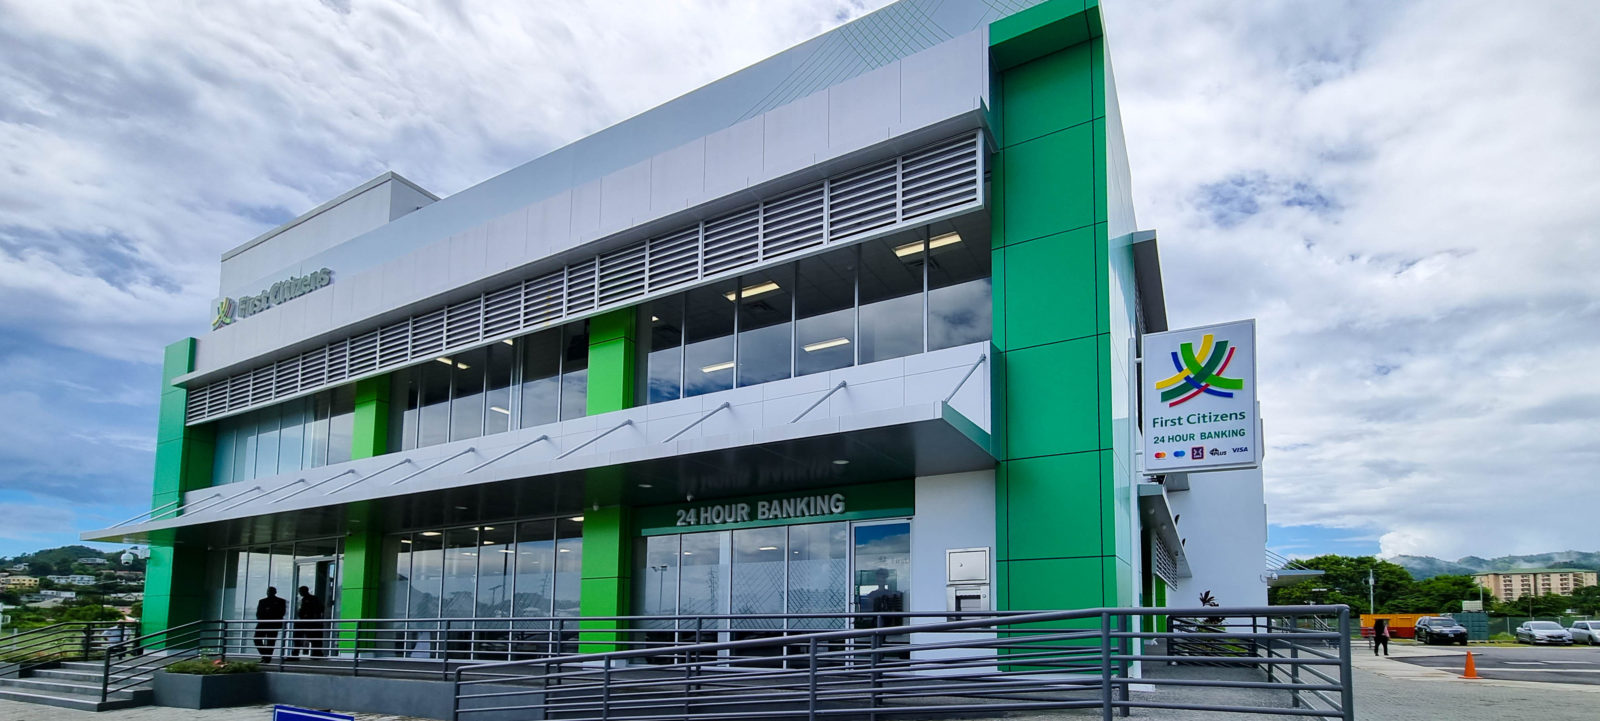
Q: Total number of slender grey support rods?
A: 12